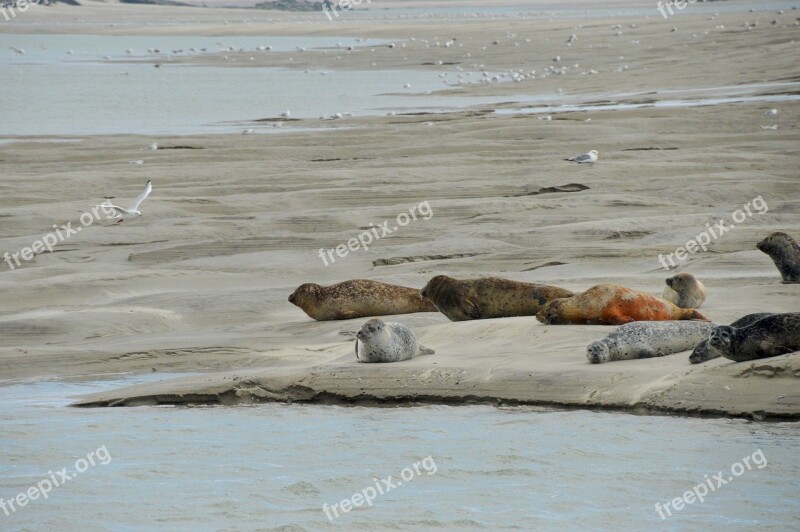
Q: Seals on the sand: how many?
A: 9